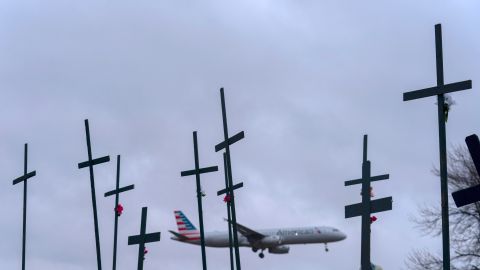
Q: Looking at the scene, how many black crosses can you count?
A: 11